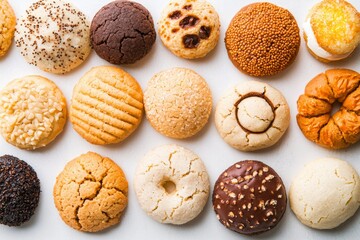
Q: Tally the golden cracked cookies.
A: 1